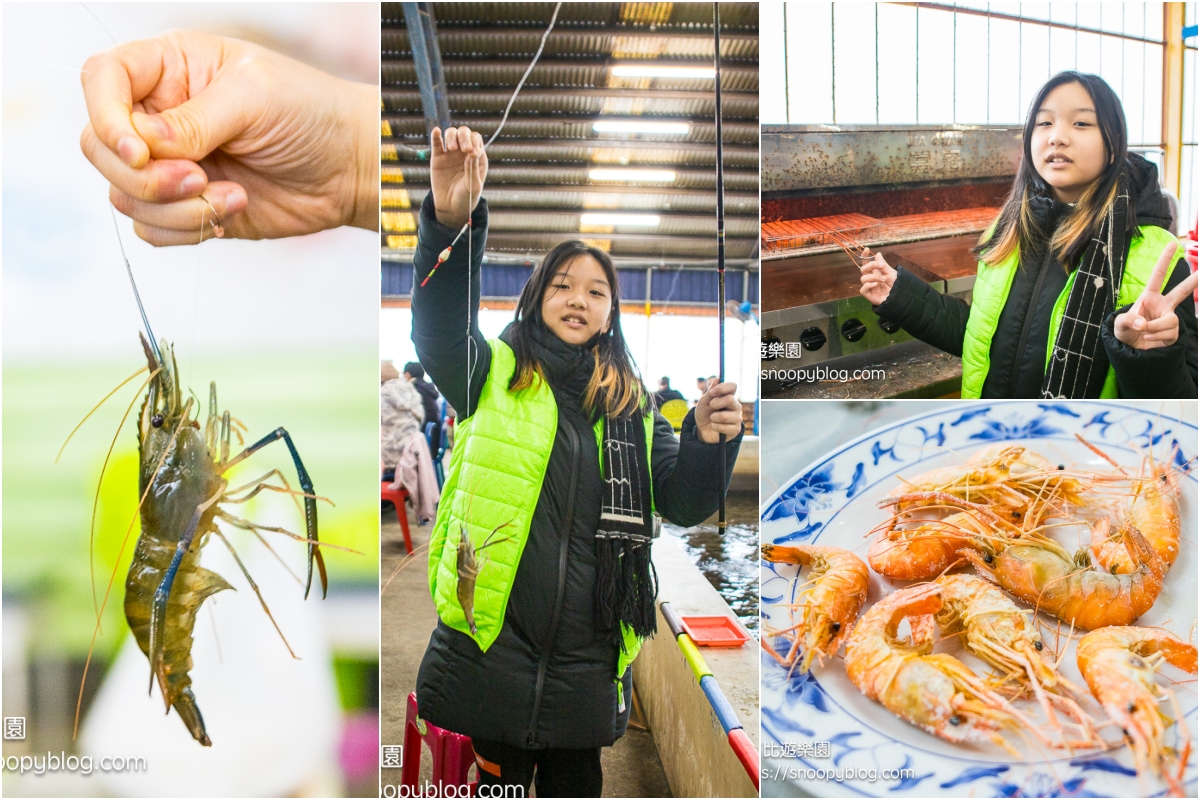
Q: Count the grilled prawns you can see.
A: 8